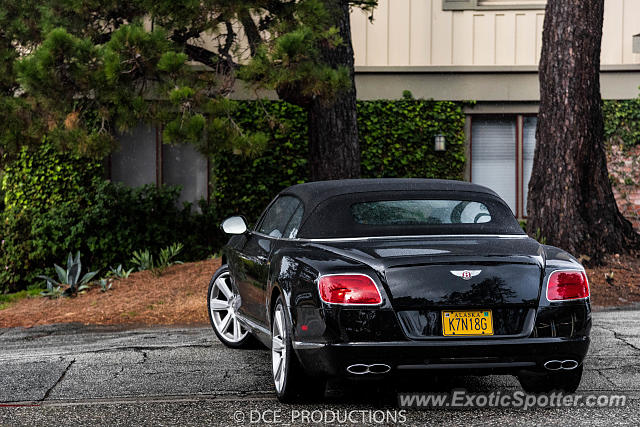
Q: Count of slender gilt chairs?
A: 0